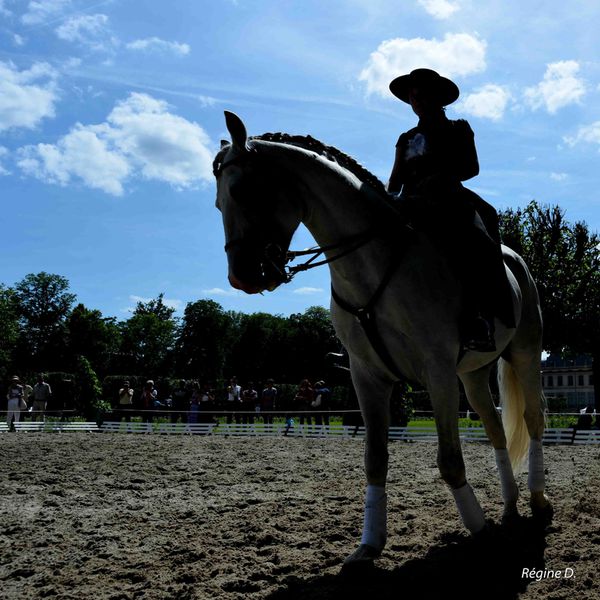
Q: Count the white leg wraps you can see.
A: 4